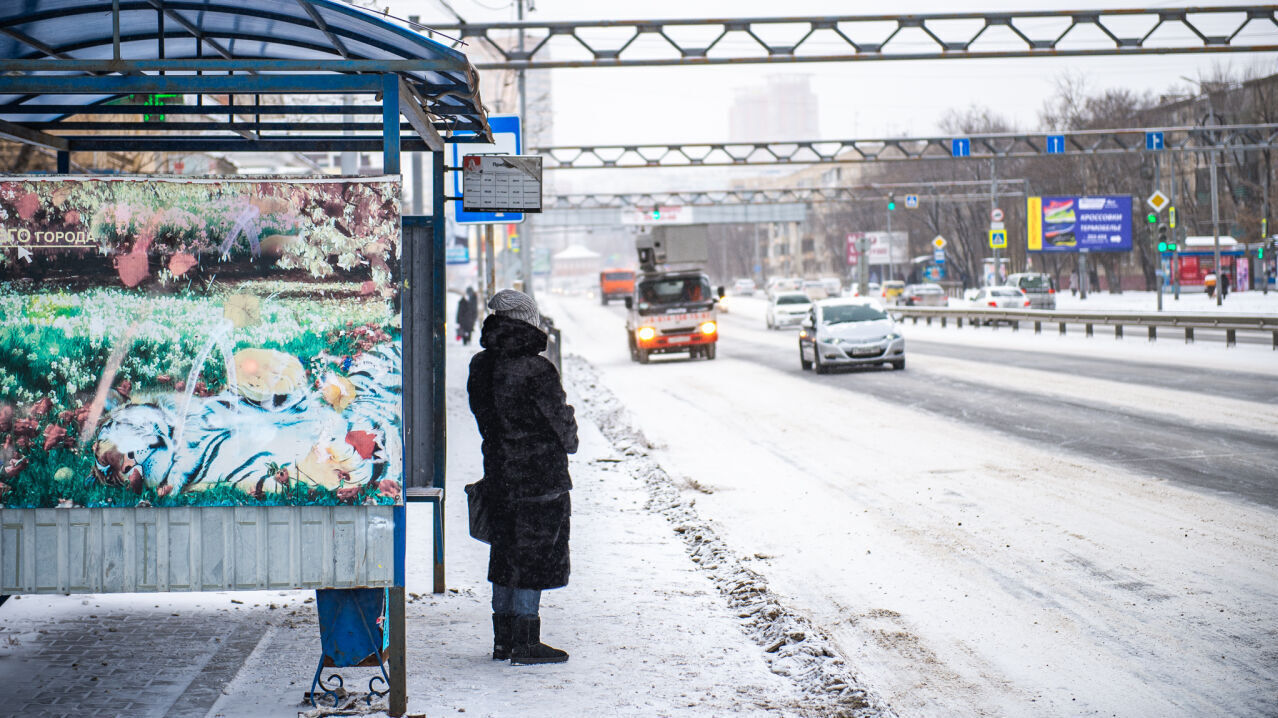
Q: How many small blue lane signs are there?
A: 3